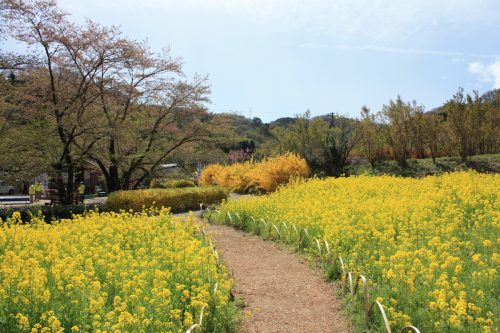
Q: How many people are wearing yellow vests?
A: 3